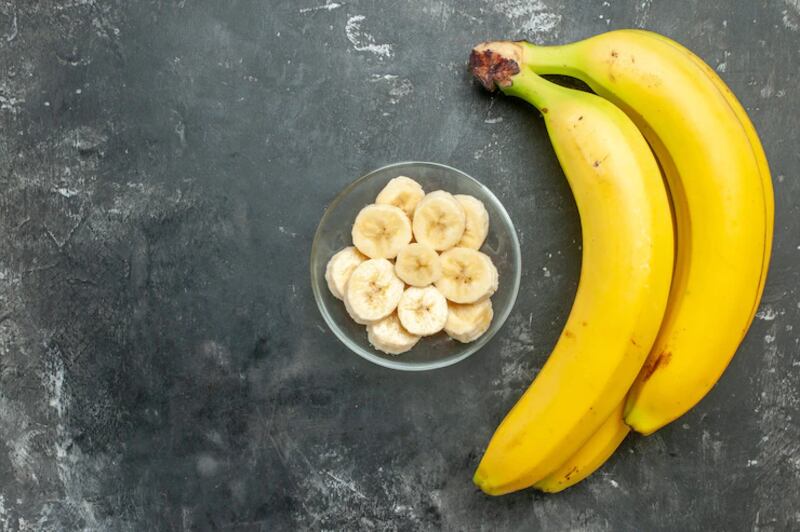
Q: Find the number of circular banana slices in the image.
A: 11